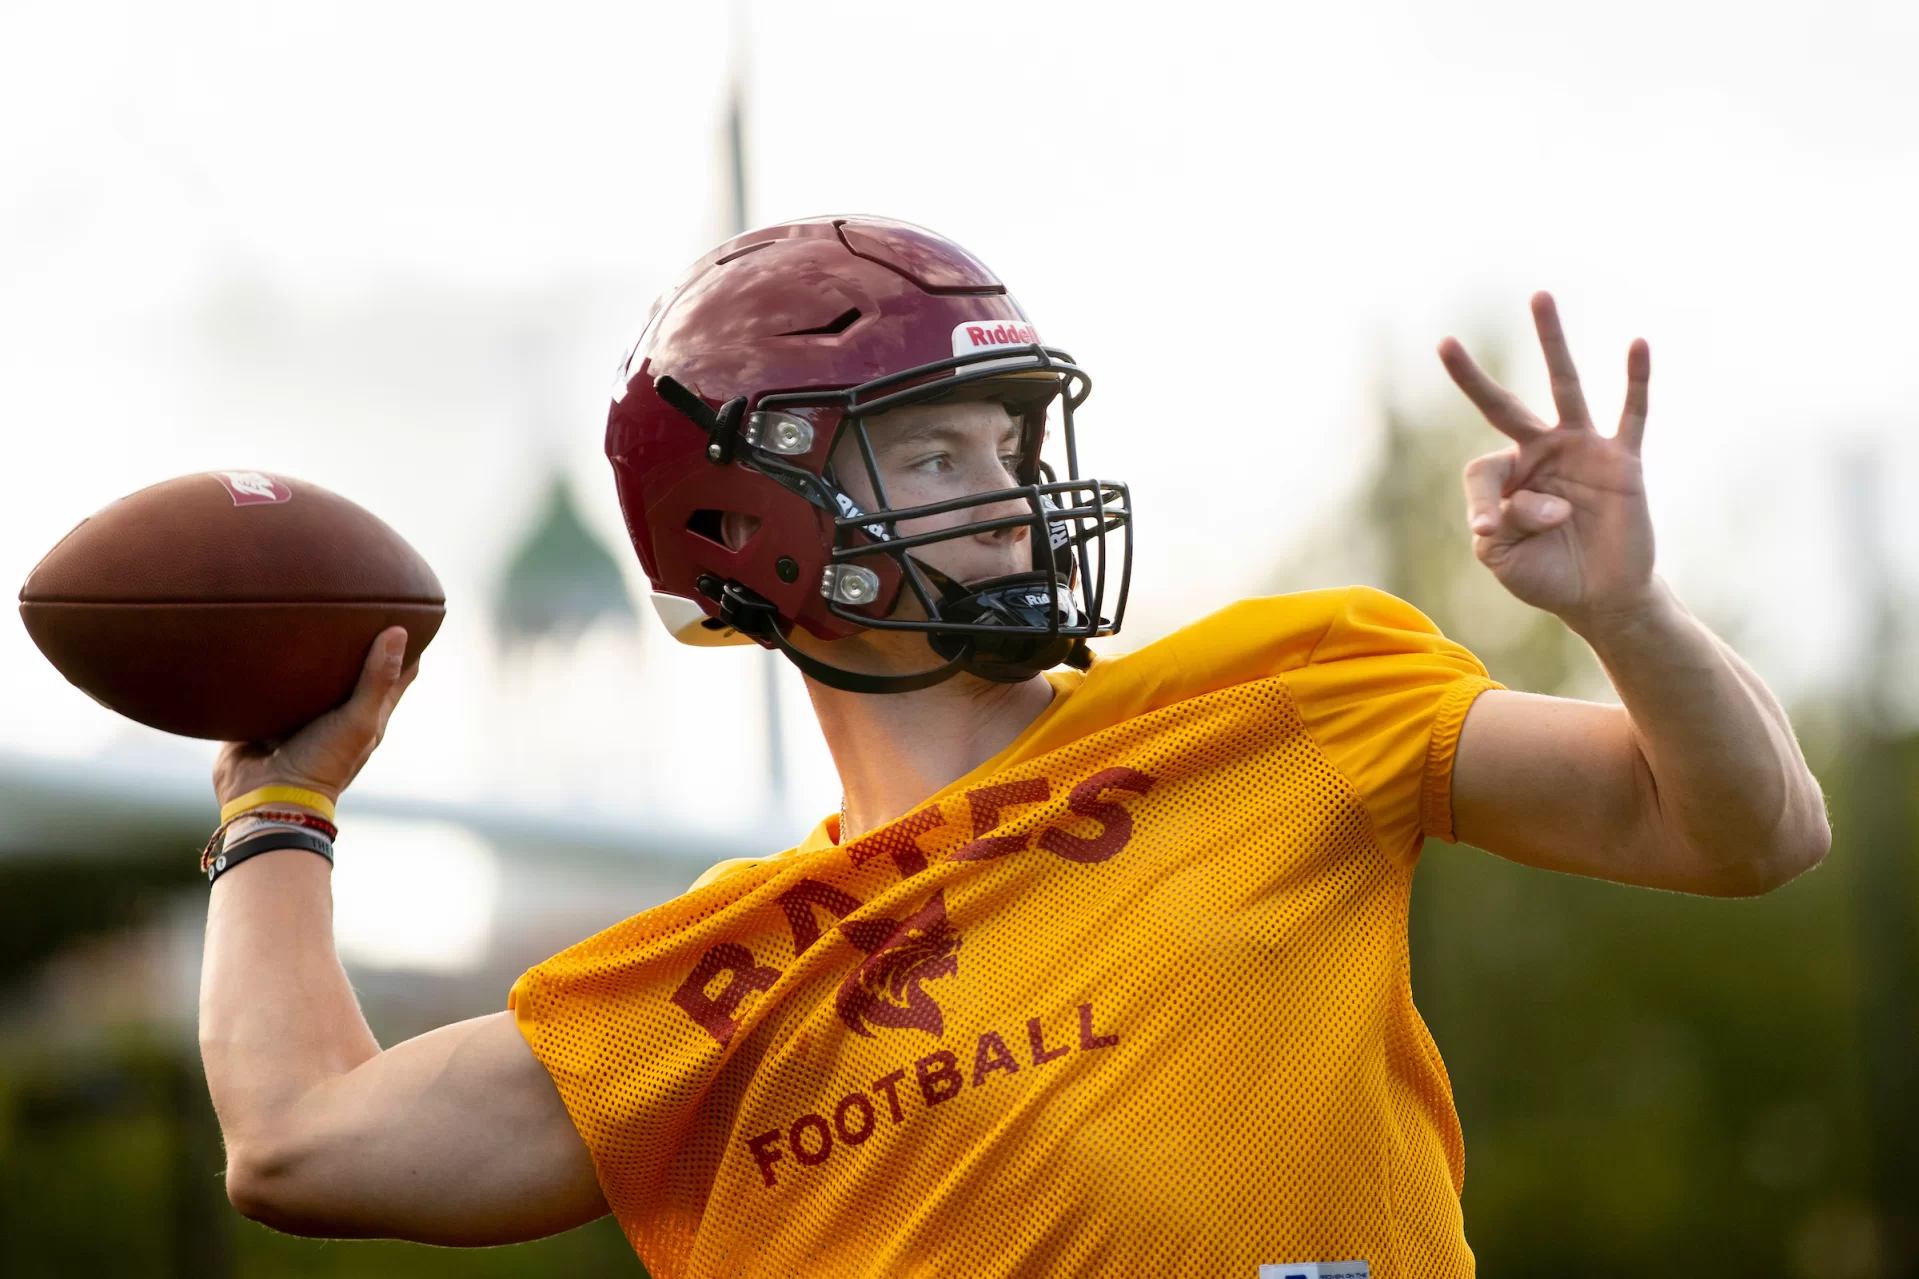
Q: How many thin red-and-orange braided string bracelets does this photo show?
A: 1